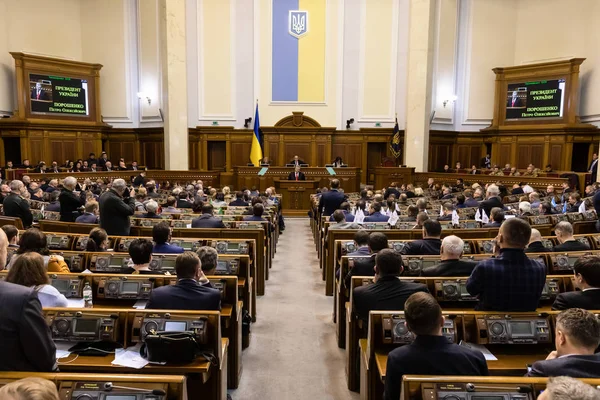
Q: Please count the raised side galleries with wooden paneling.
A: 2